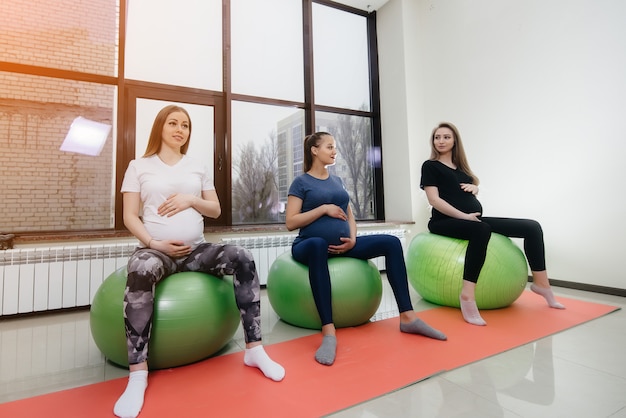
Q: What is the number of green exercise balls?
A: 3